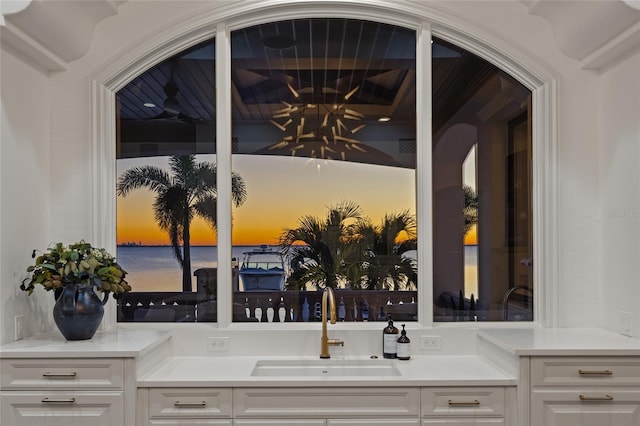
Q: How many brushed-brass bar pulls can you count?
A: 6